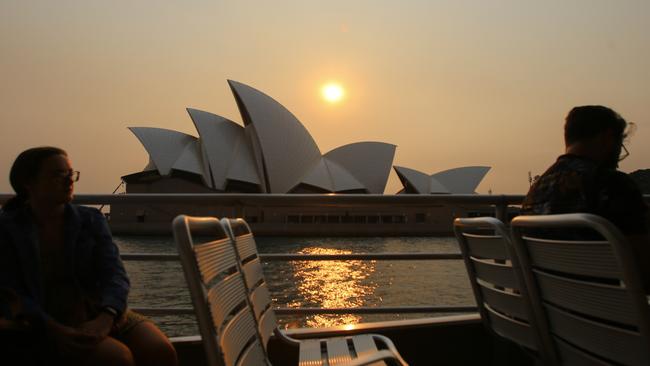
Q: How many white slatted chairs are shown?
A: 4